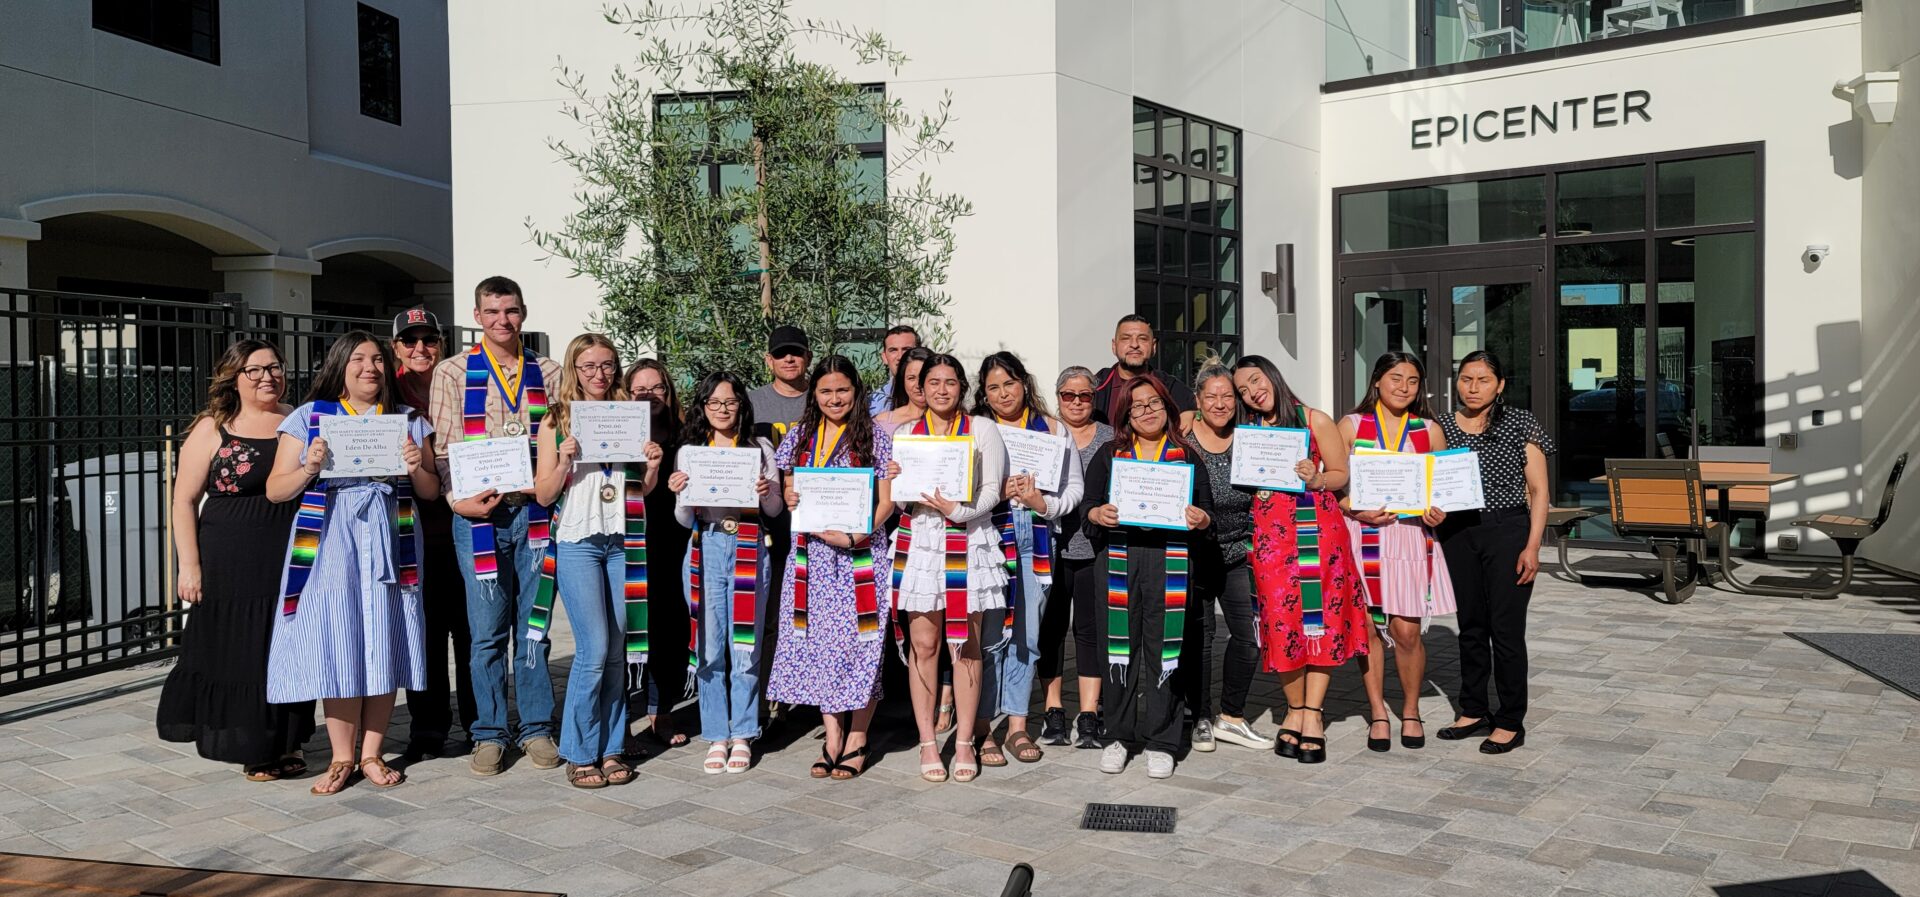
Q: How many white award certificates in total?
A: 11